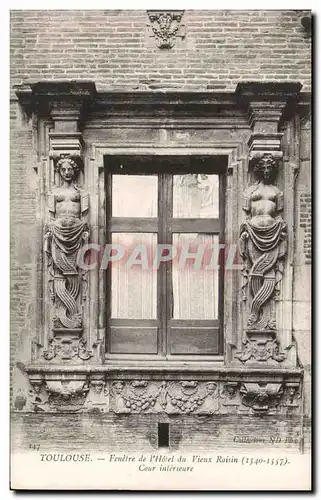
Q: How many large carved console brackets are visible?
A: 2